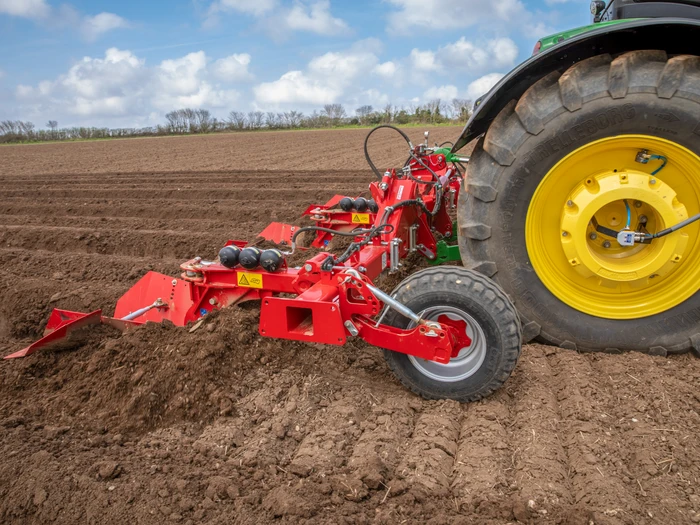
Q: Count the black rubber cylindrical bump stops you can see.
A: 6